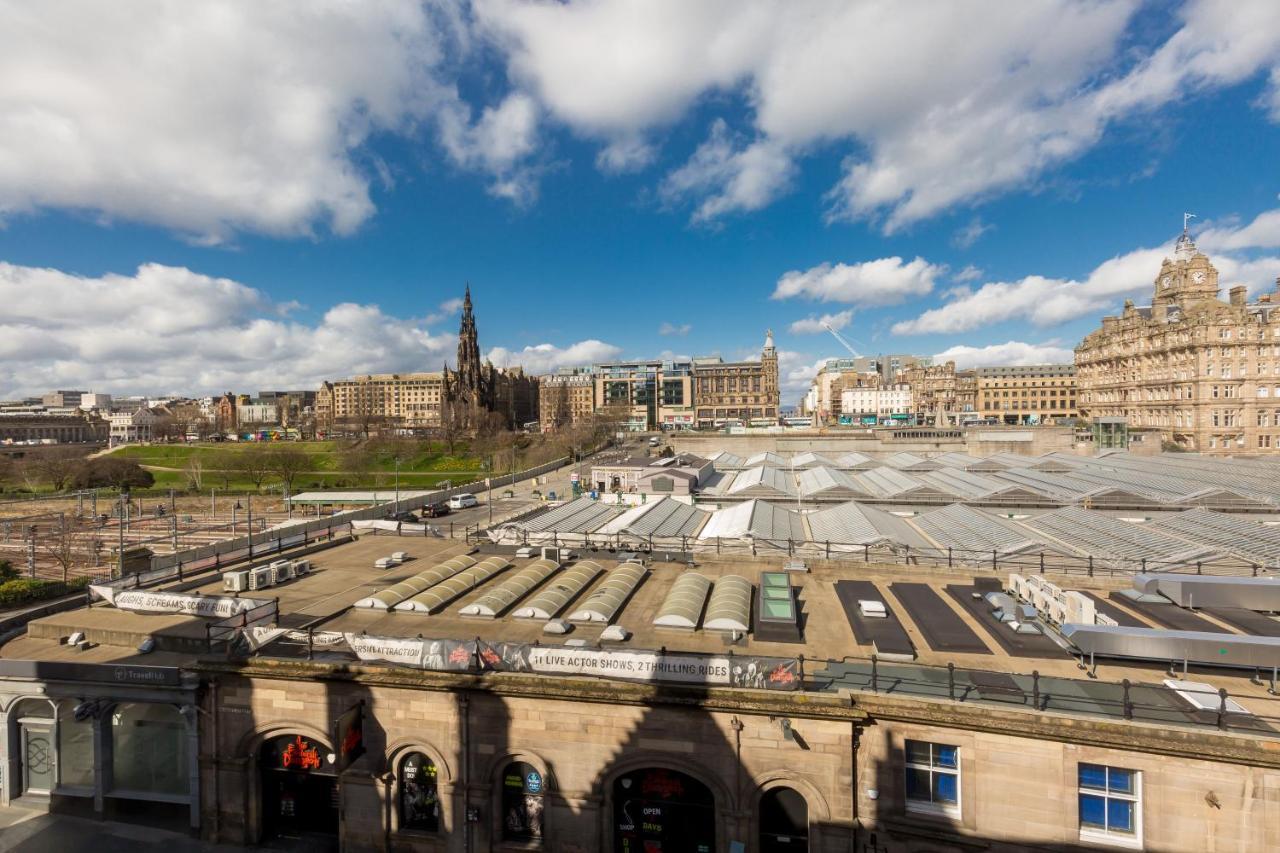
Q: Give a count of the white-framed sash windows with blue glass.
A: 2